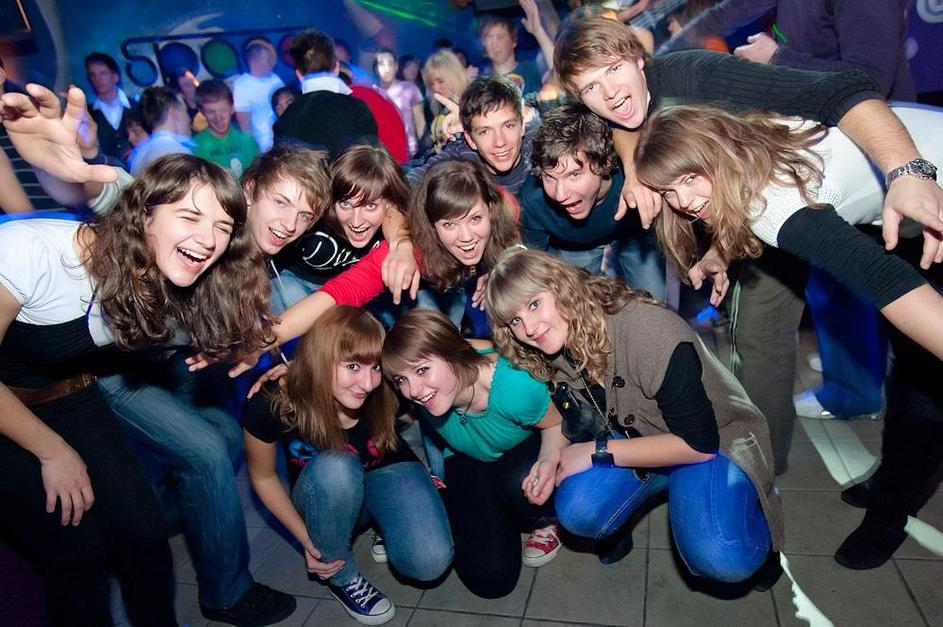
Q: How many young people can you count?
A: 11